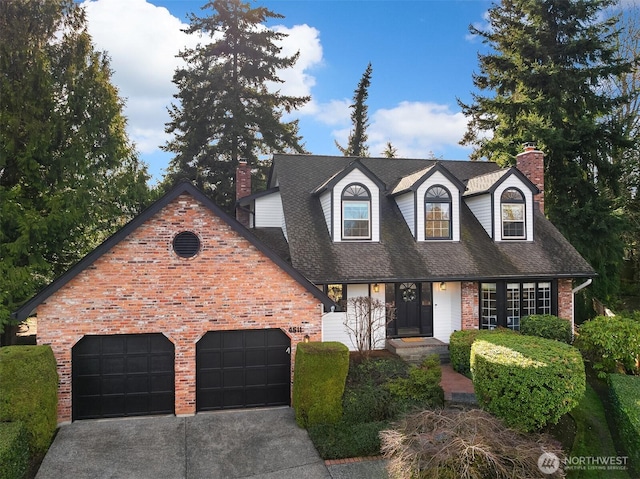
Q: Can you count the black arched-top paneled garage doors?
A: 2